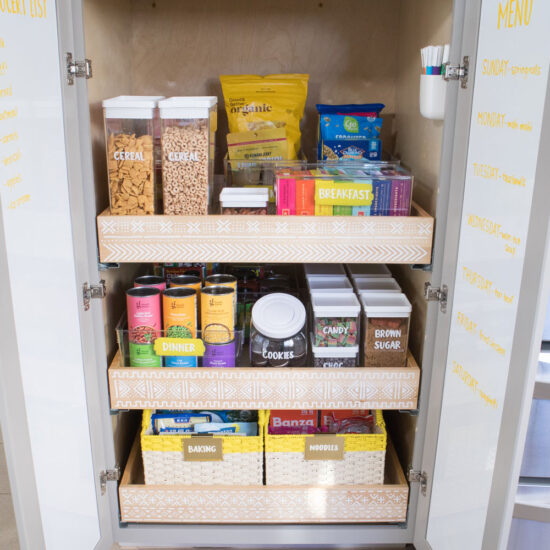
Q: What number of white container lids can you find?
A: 11